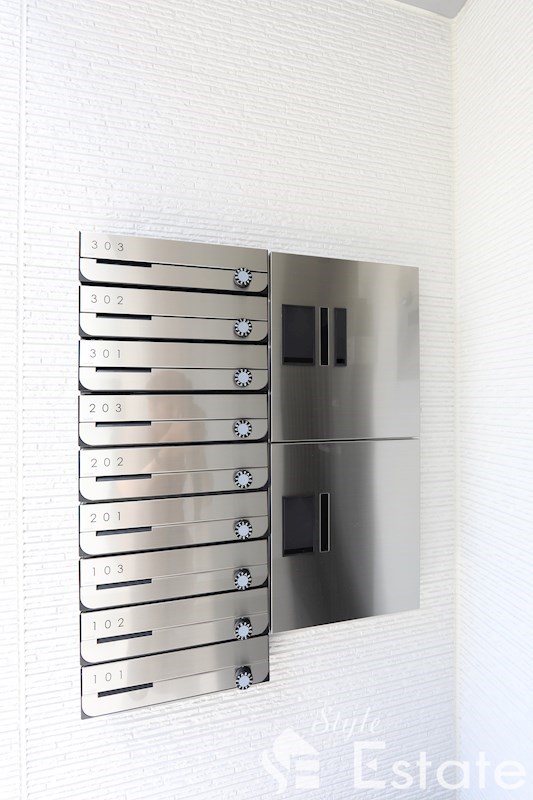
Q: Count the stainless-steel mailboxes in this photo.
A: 9